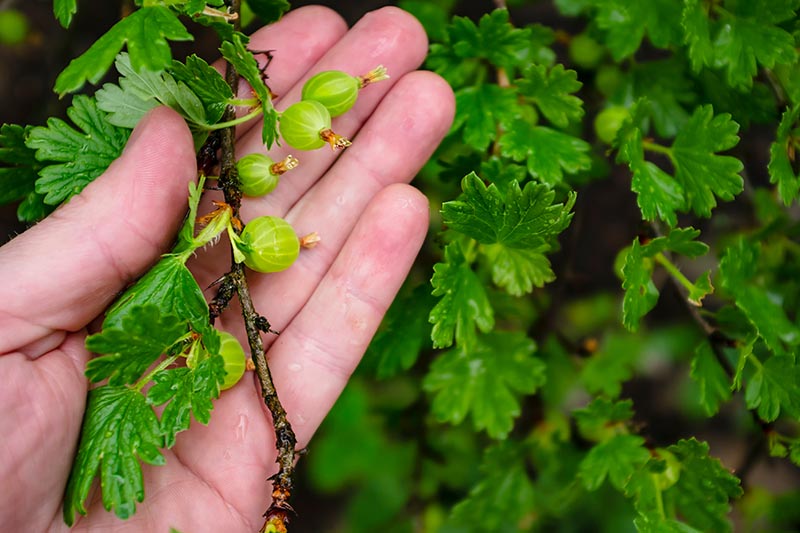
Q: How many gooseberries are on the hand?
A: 5